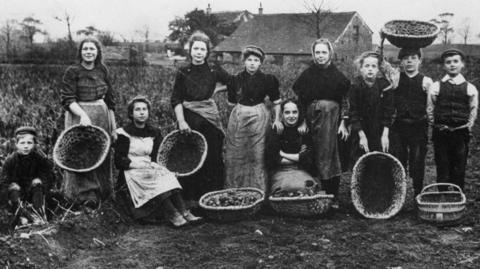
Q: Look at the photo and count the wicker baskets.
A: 7